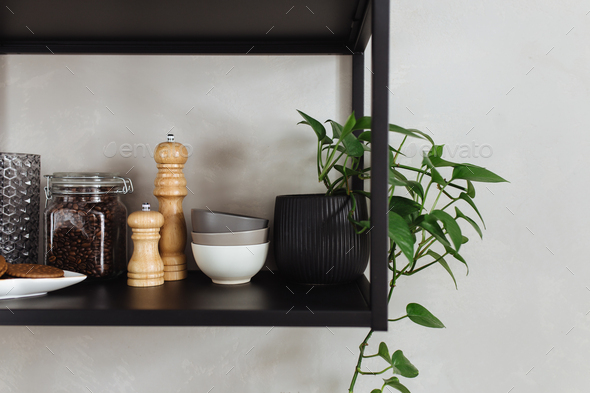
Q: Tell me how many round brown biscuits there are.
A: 2